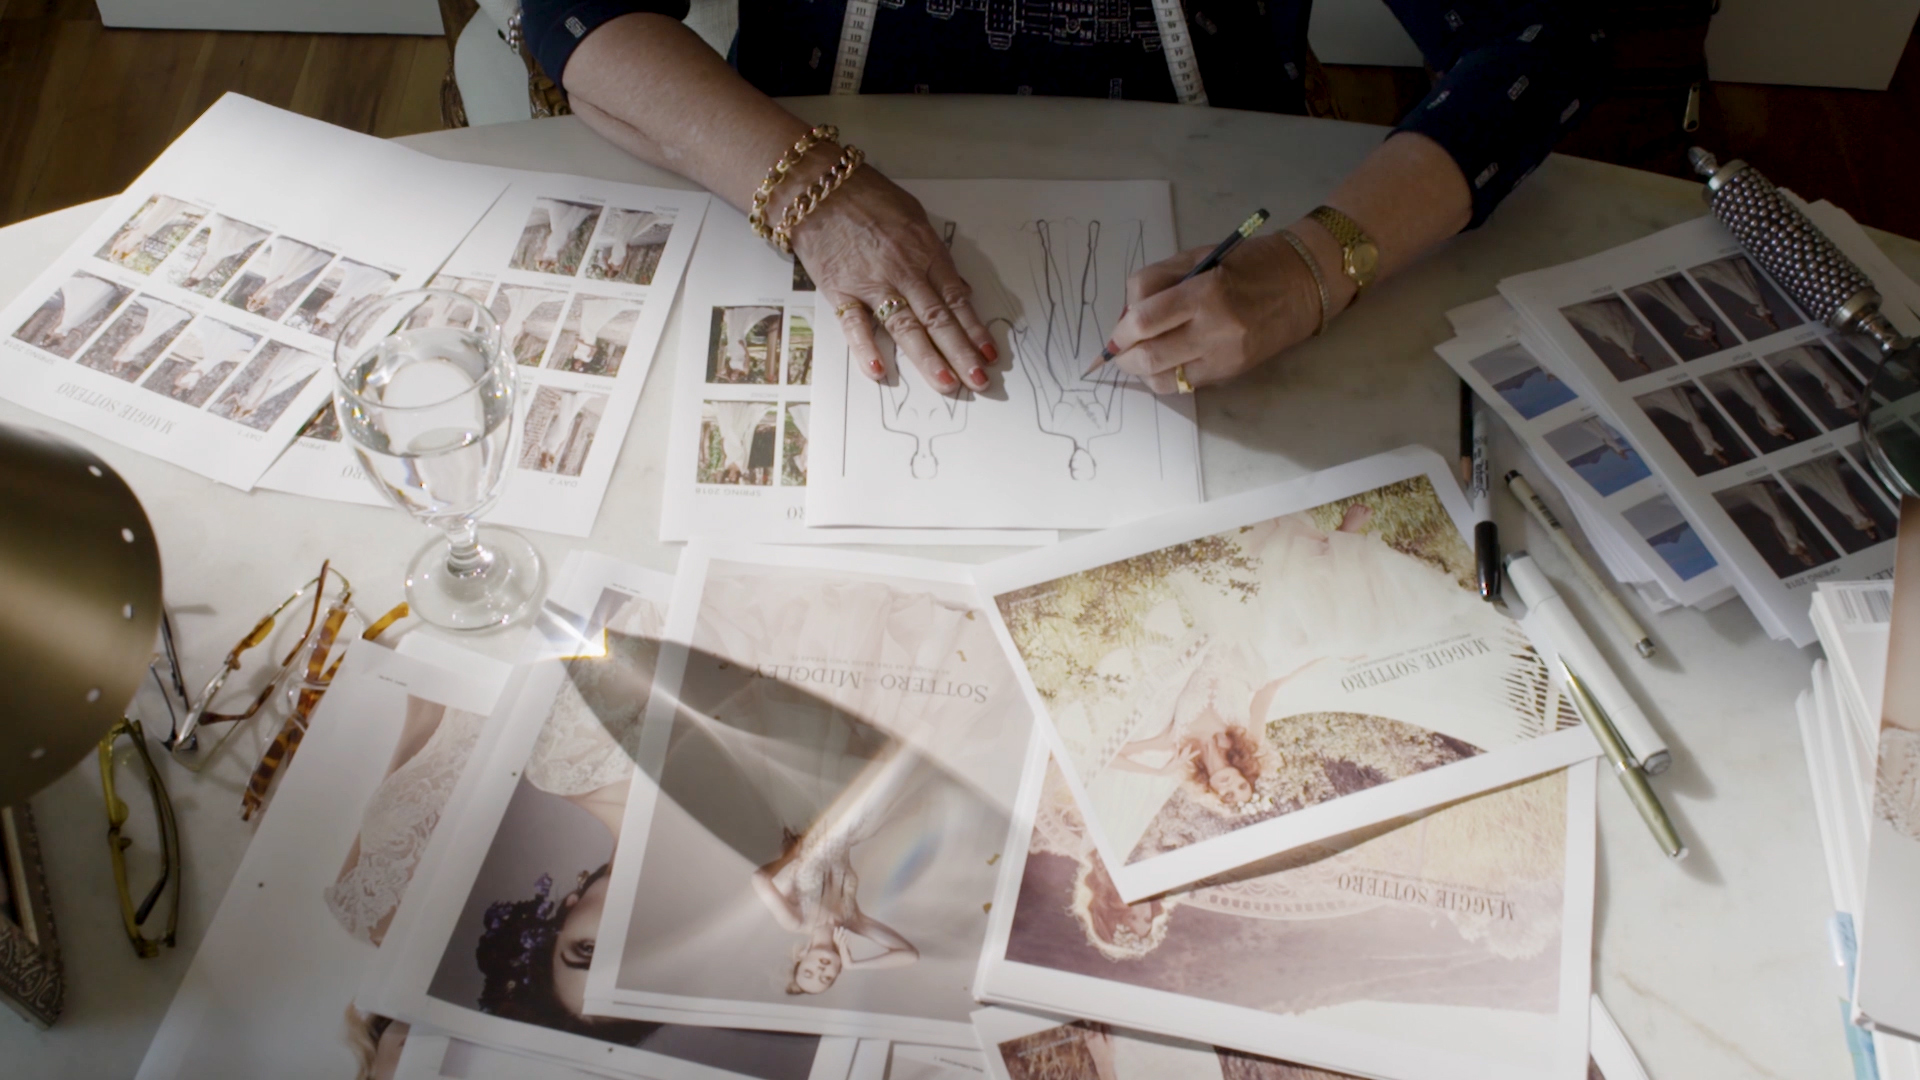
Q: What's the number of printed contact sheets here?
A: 5